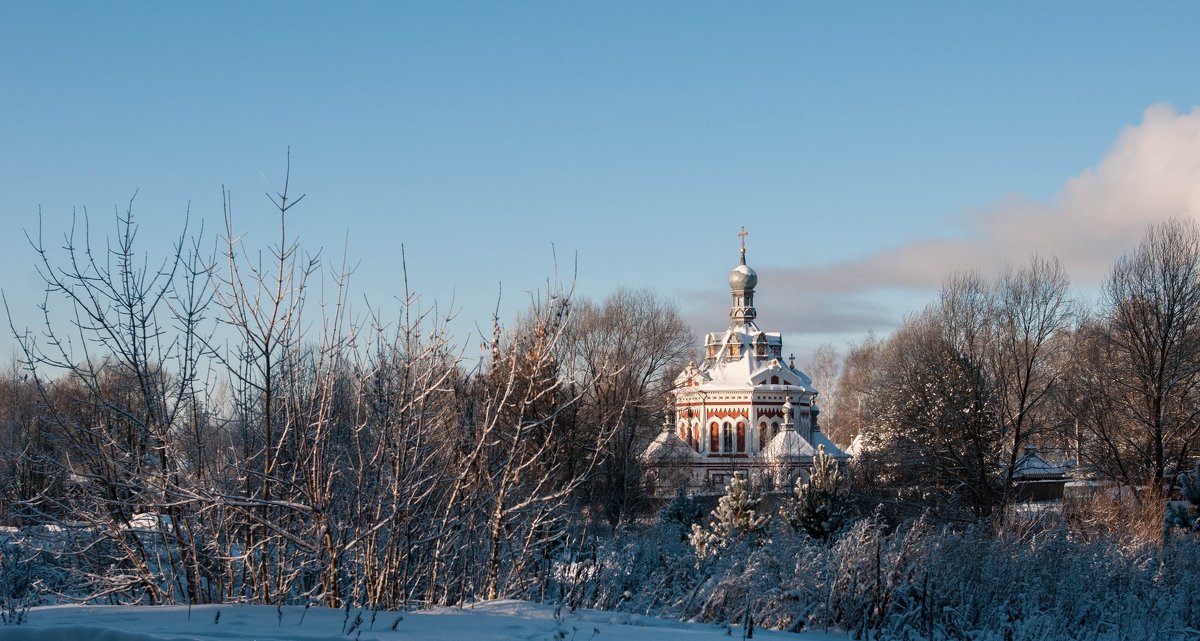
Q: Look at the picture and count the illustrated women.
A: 0